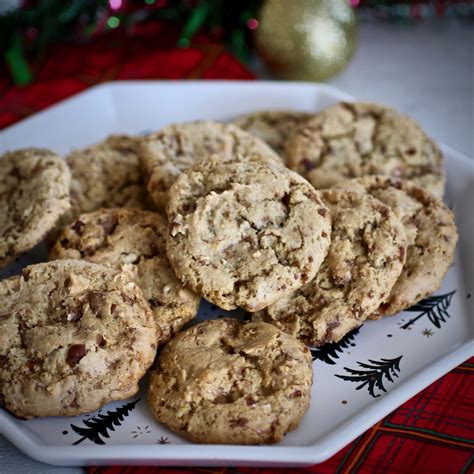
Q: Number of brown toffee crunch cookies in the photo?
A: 11